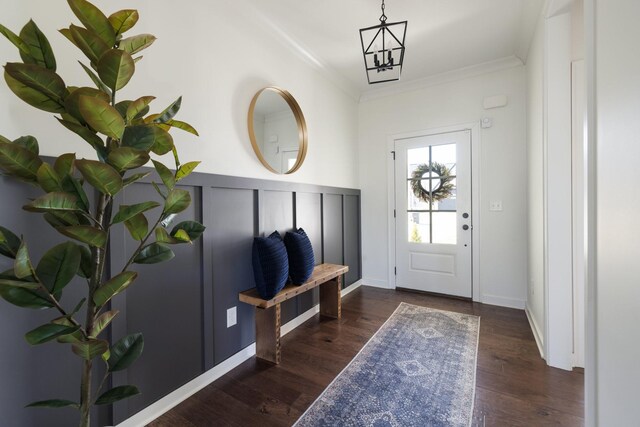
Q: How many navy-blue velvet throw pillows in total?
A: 2